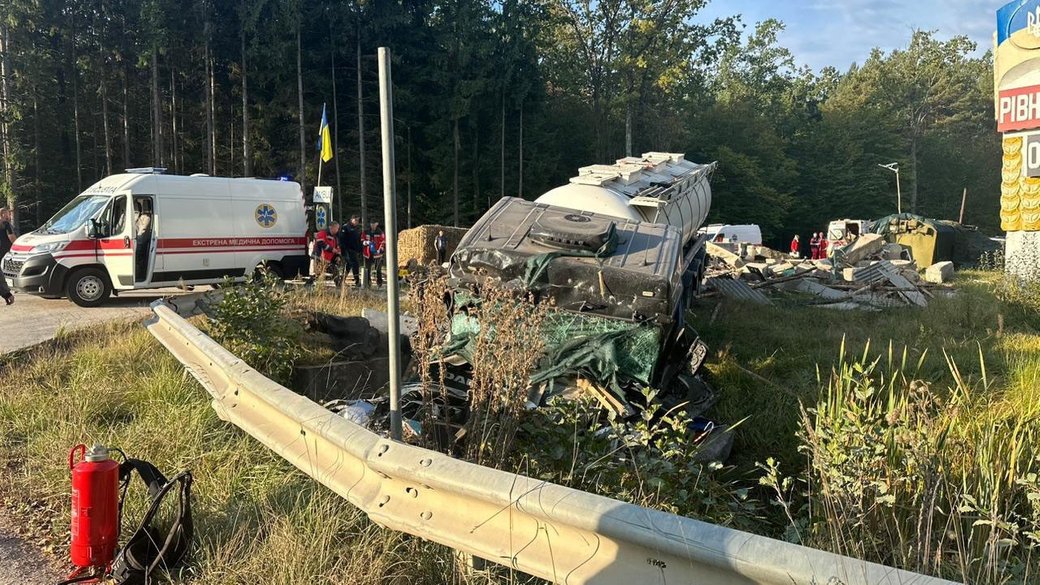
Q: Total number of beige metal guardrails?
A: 1